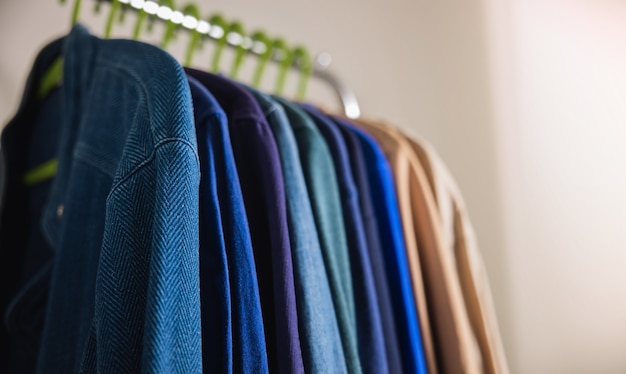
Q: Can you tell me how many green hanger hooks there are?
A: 10